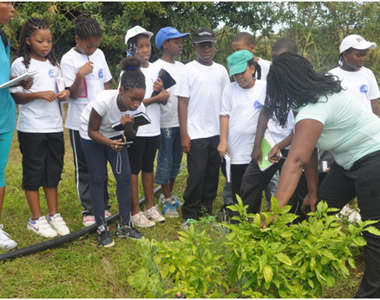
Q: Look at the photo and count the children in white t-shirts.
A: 10